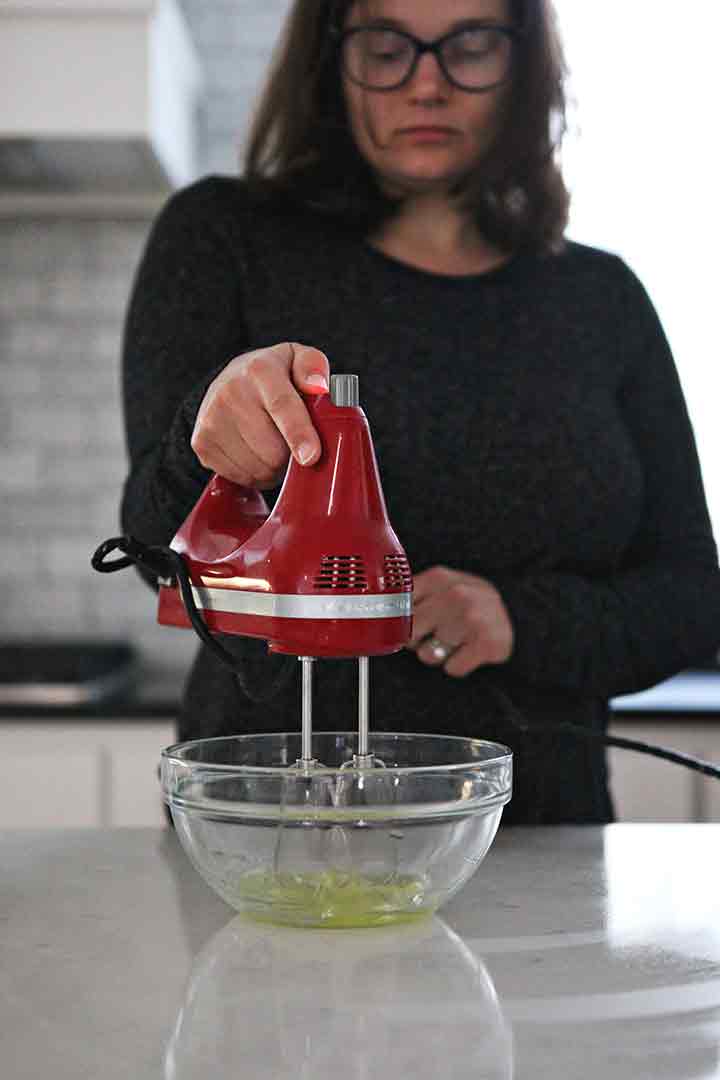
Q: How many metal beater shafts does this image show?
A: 2